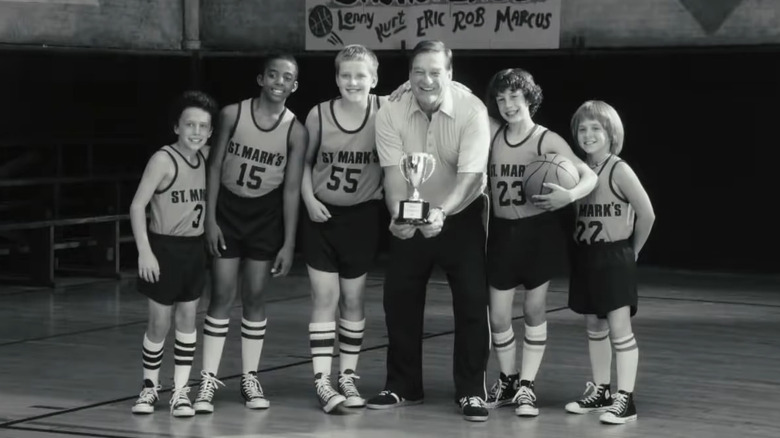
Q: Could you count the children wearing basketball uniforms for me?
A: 5